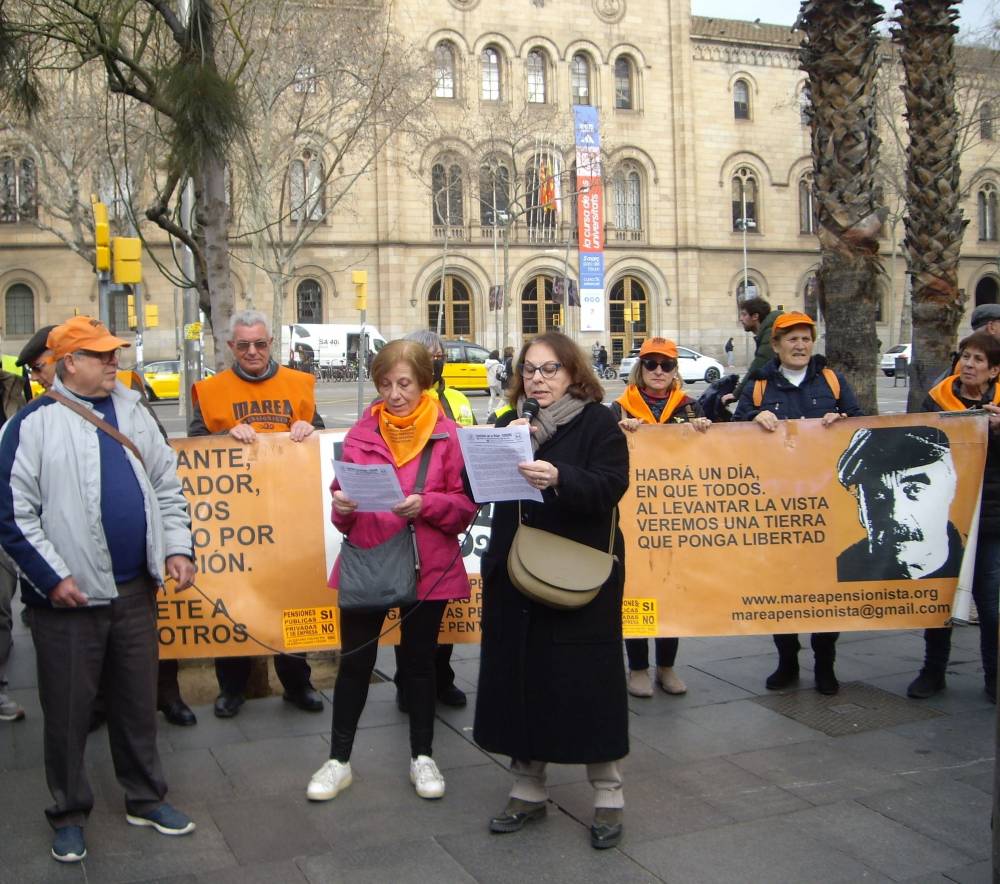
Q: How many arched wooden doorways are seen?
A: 3